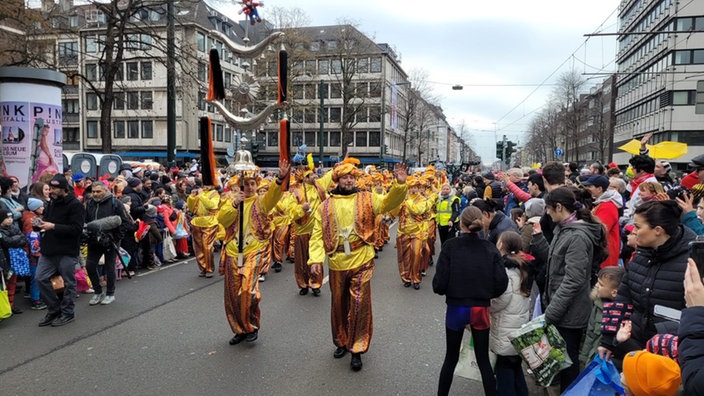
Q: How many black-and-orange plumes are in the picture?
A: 4